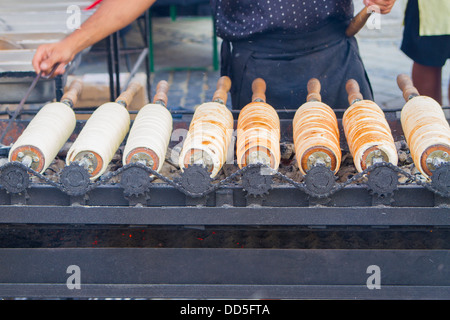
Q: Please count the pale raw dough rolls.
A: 3